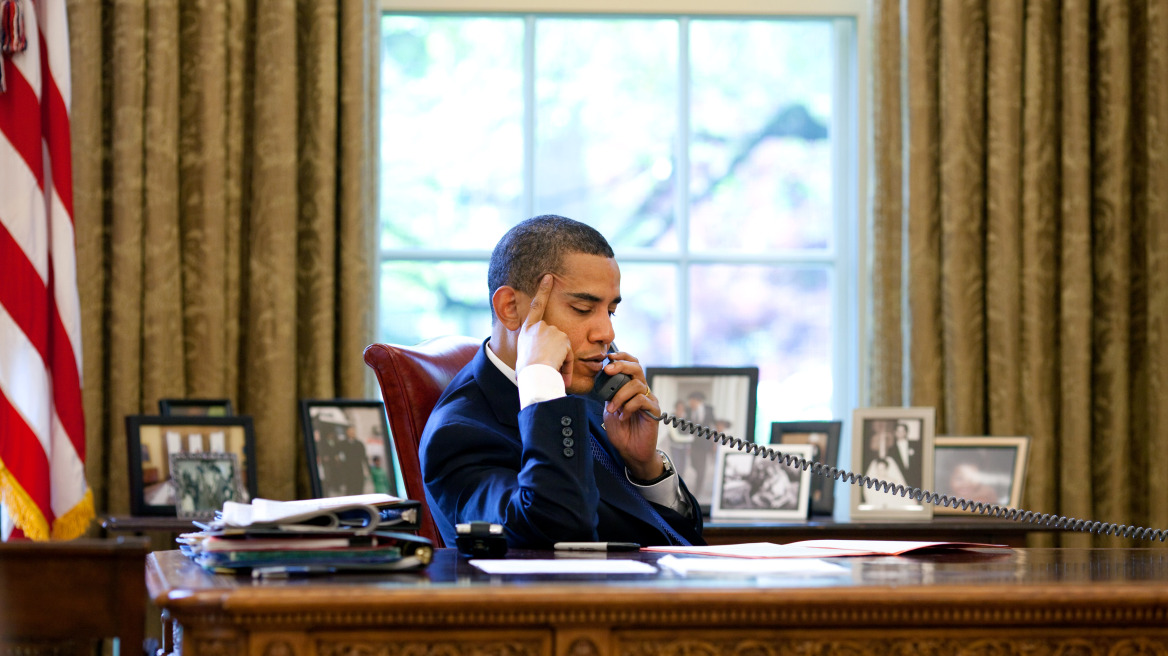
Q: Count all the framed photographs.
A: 9